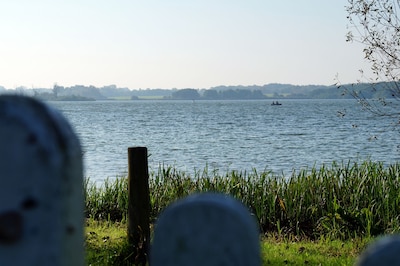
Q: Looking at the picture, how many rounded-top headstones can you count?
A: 3